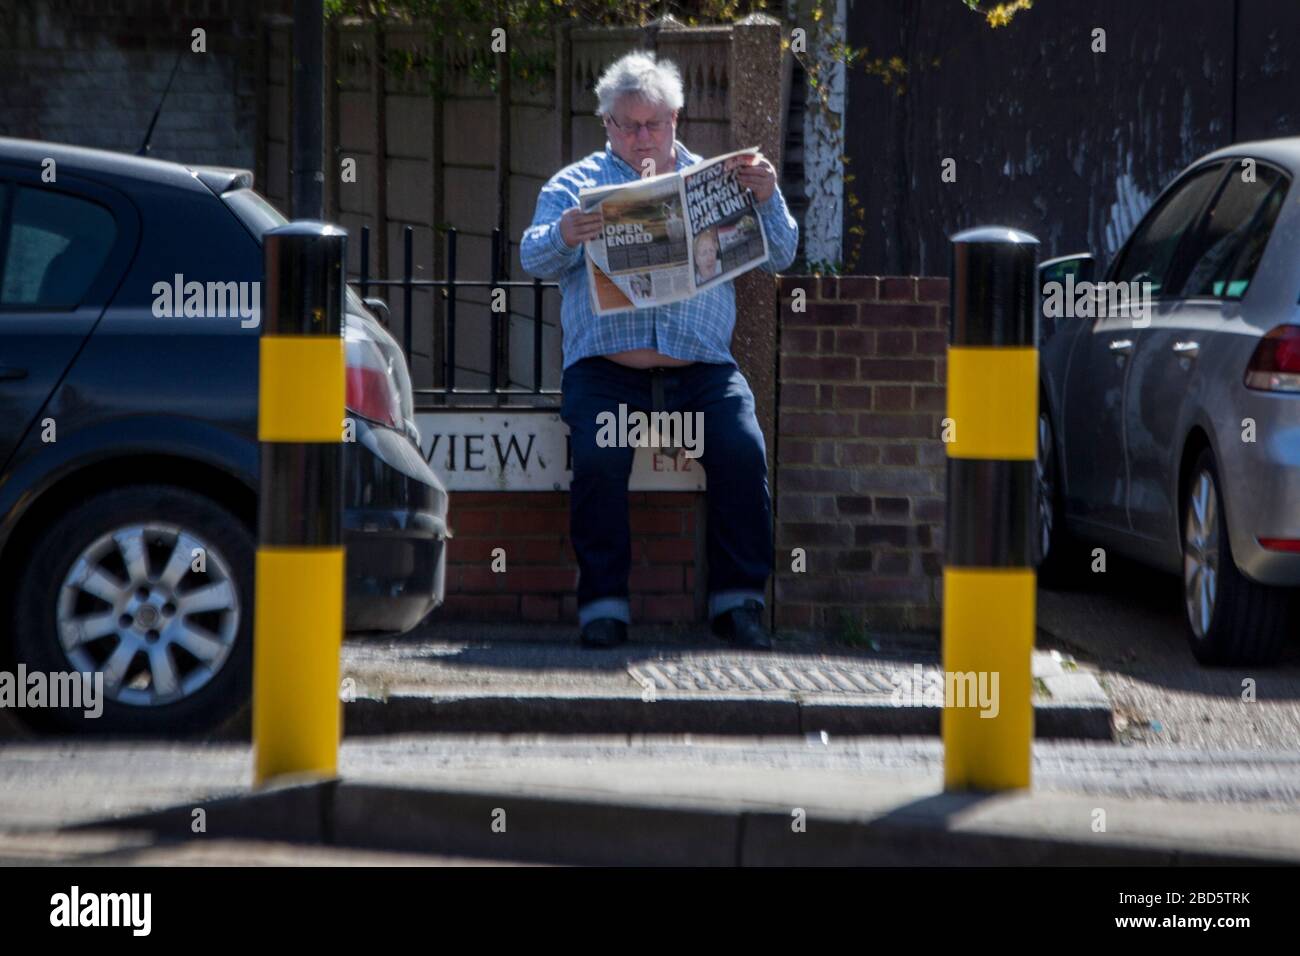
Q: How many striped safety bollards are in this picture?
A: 2